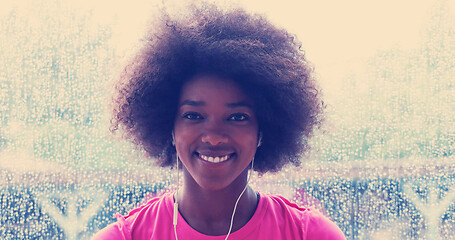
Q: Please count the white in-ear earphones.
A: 2